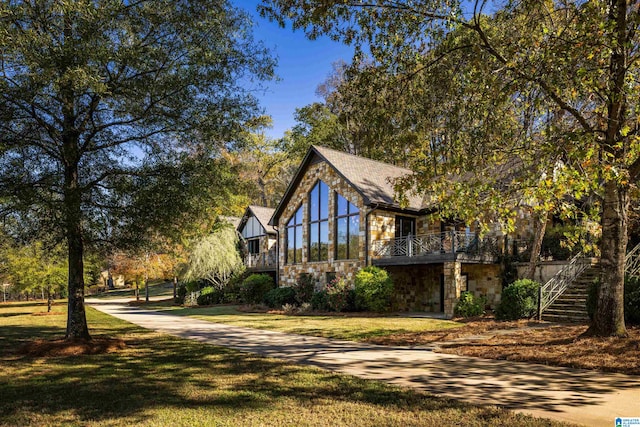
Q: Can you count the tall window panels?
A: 3